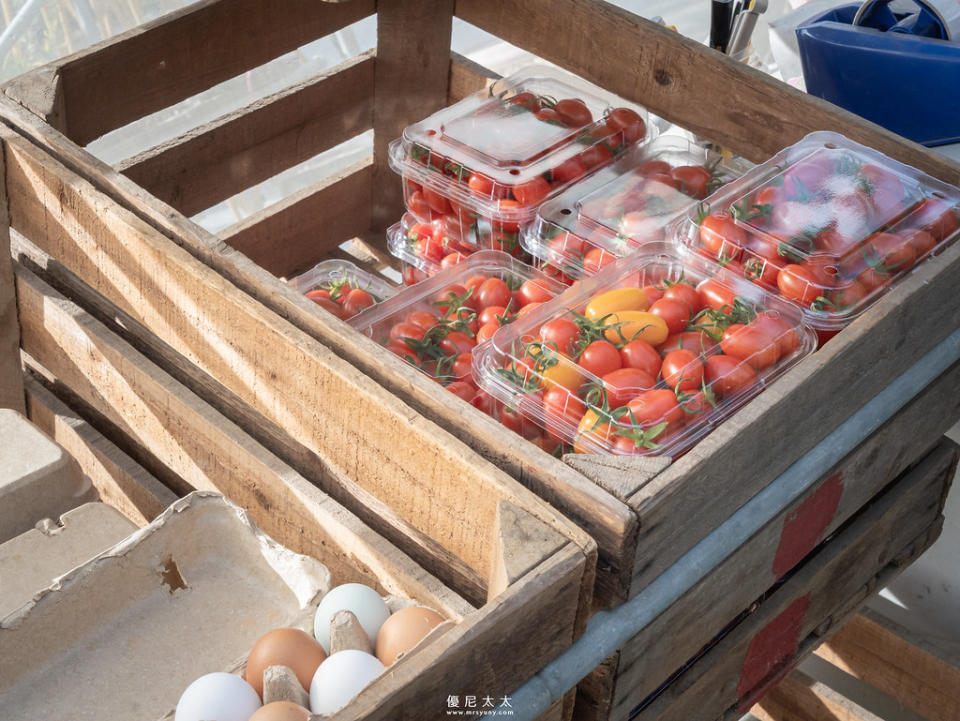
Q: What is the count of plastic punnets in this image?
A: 7